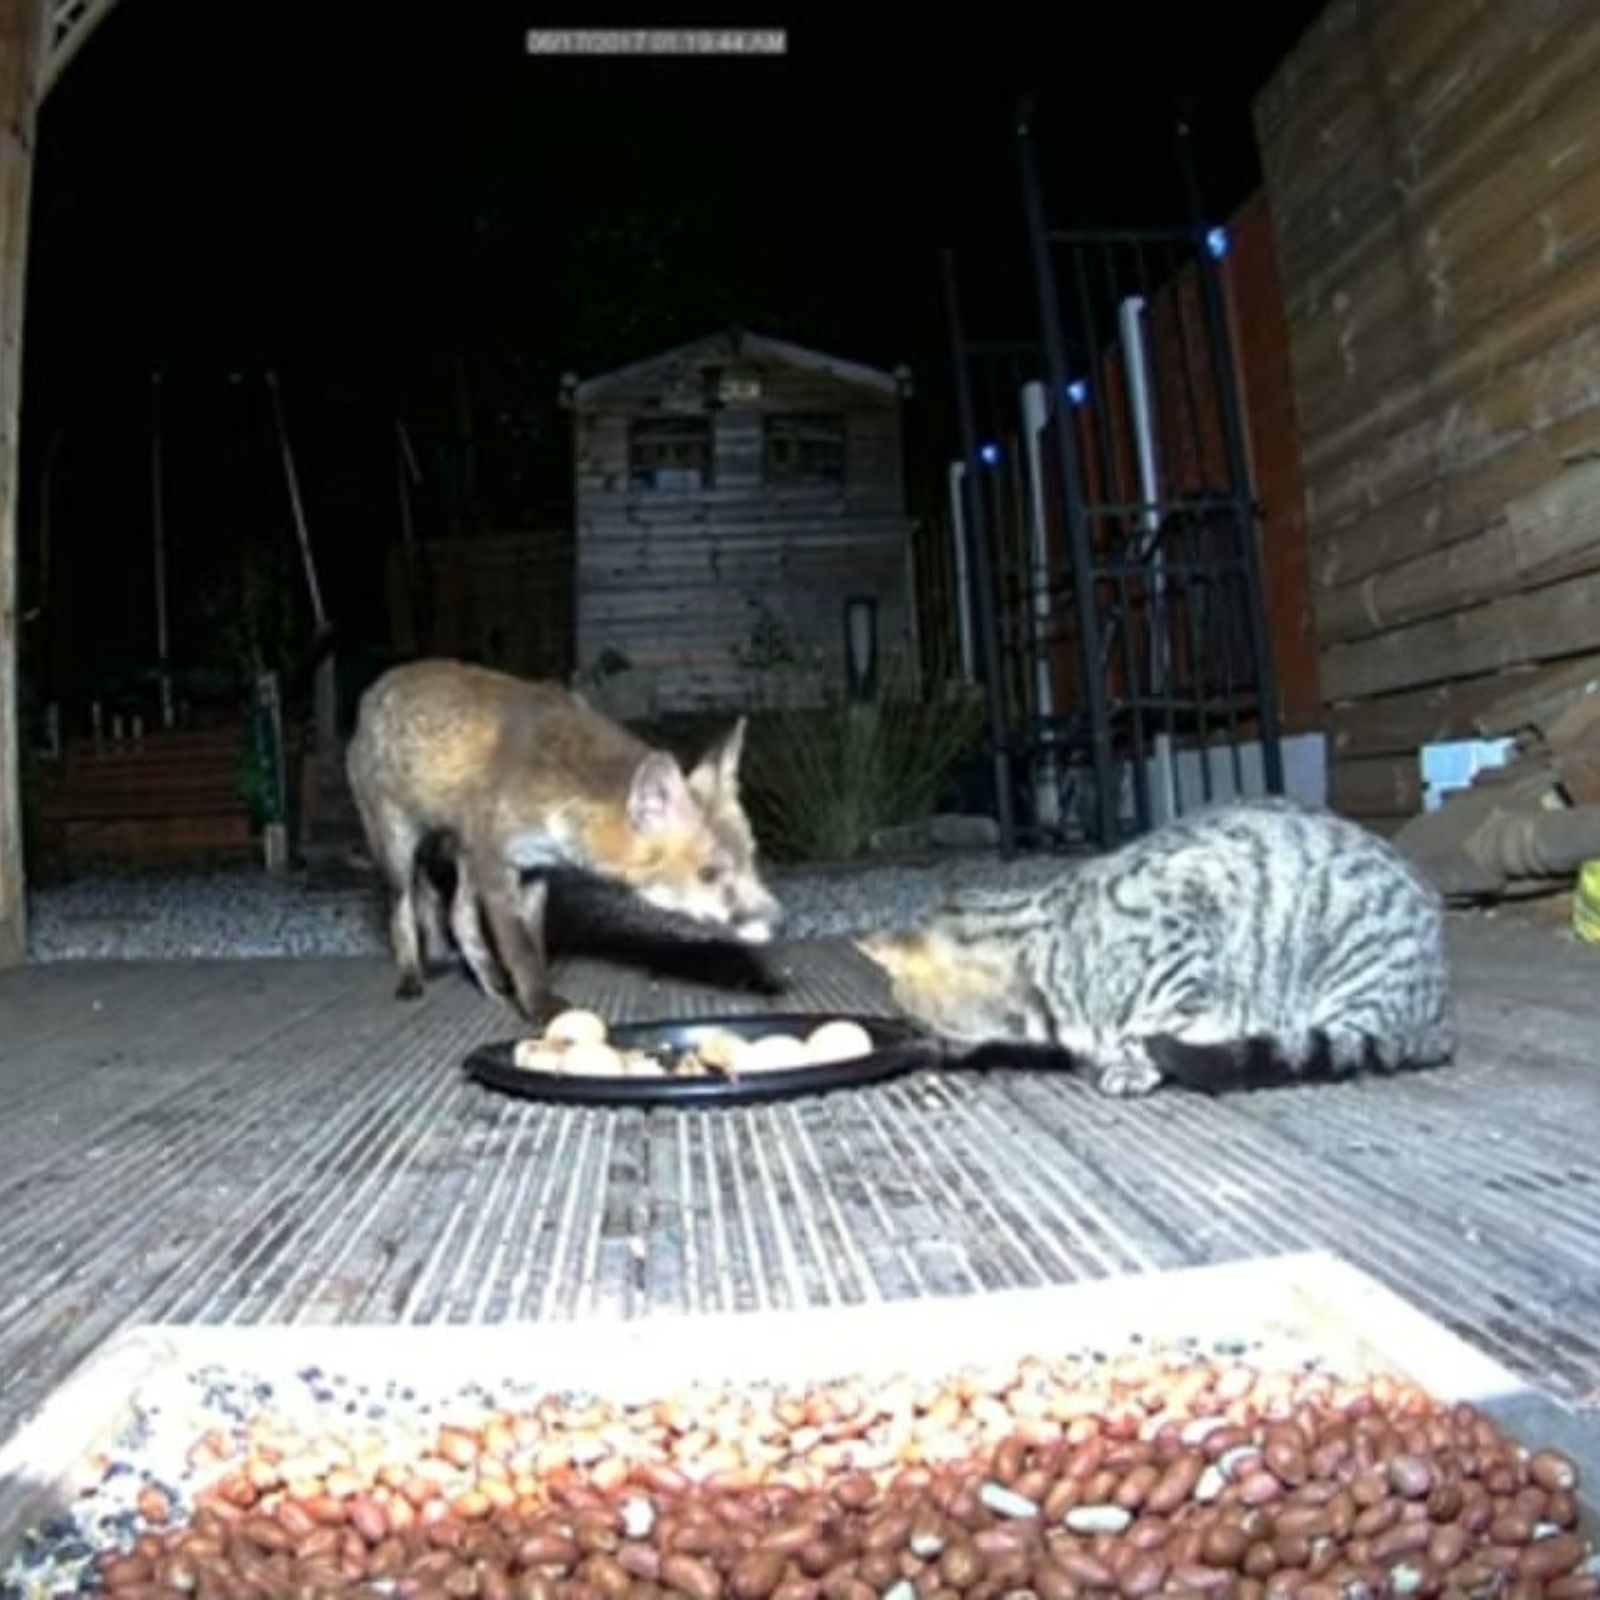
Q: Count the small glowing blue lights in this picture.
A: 3